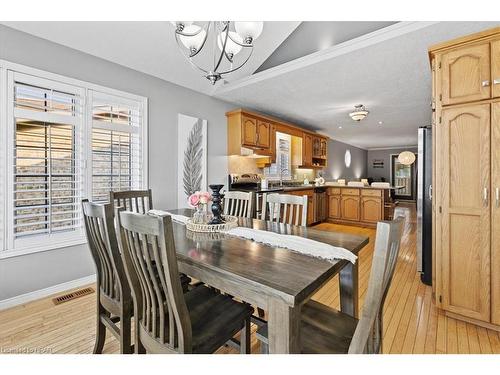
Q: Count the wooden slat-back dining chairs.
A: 6